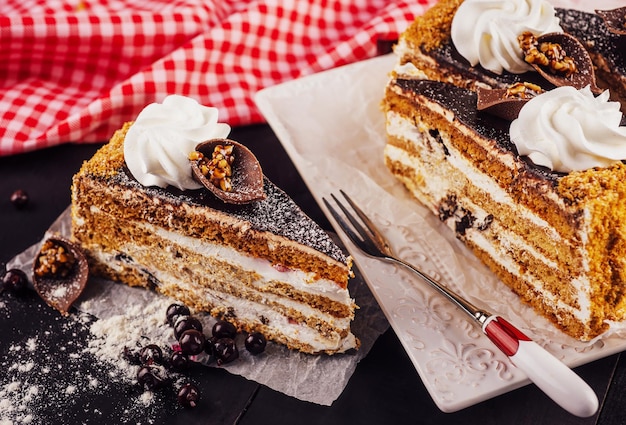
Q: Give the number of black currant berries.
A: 13